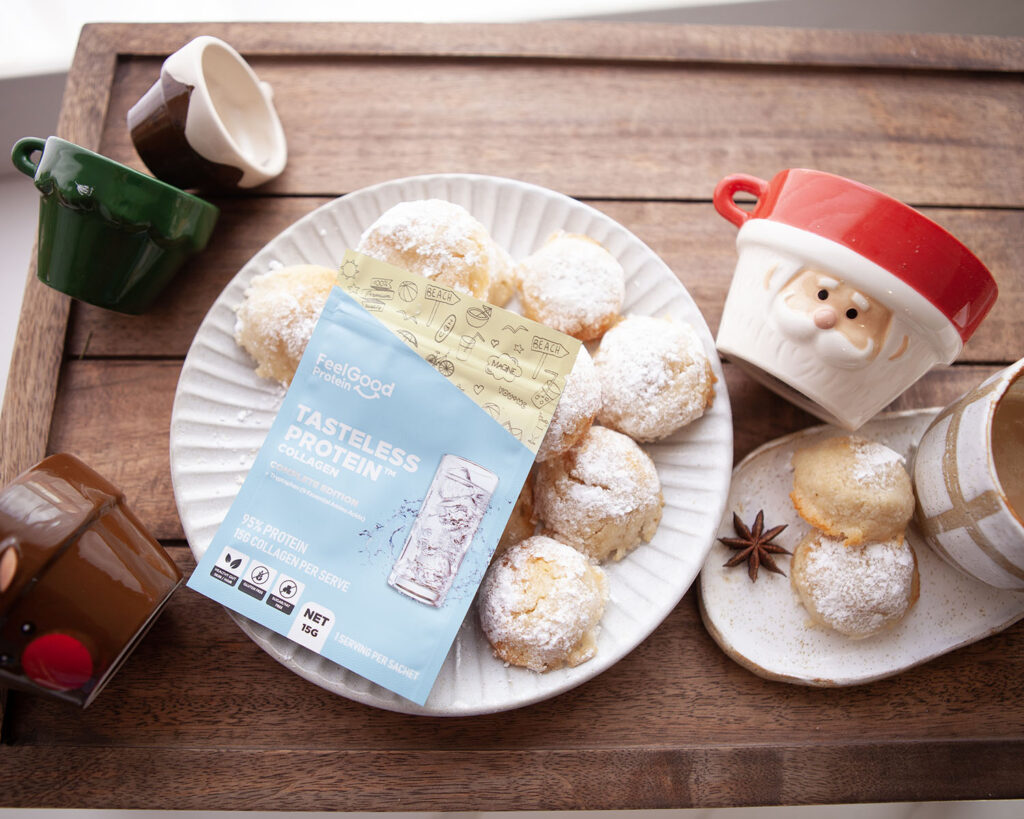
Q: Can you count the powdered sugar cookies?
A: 11